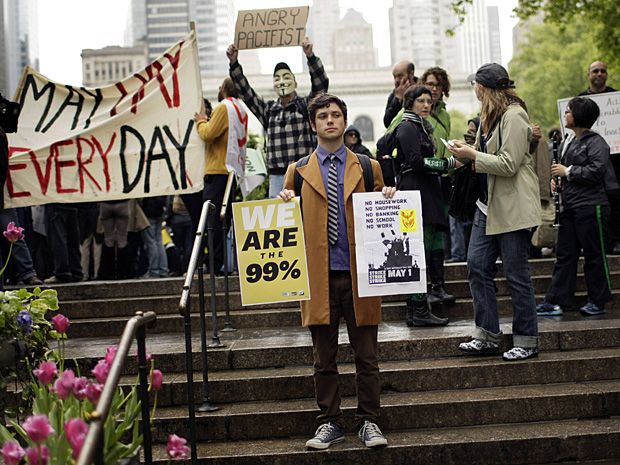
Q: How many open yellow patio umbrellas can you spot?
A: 0